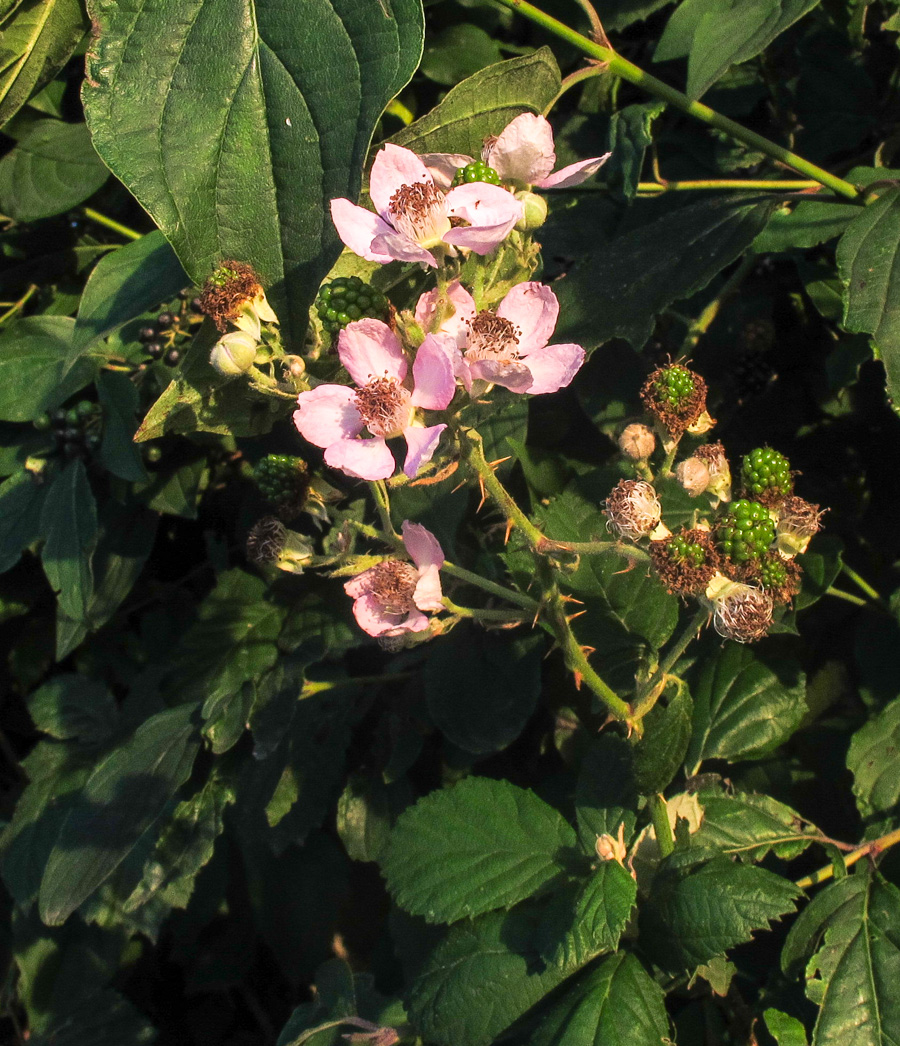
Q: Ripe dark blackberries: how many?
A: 0